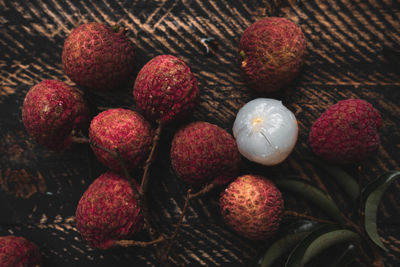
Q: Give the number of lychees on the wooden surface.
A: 11